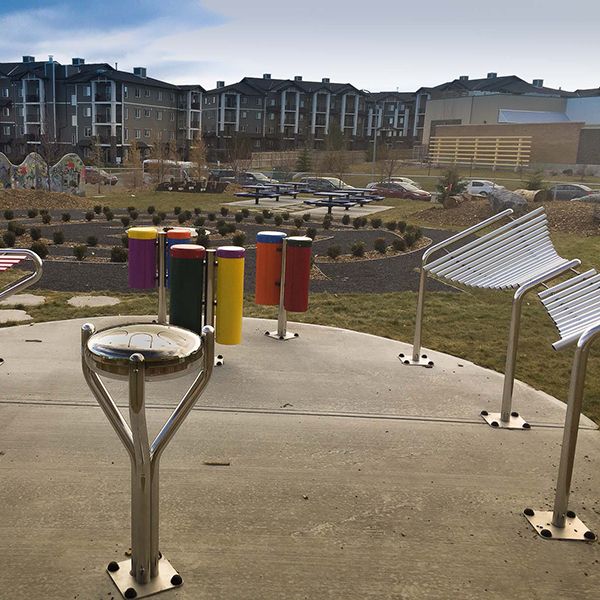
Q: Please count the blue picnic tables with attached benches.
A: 6